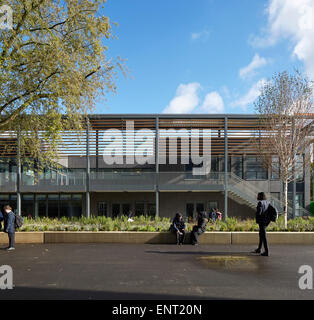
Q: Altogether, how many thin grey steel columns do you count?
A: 5